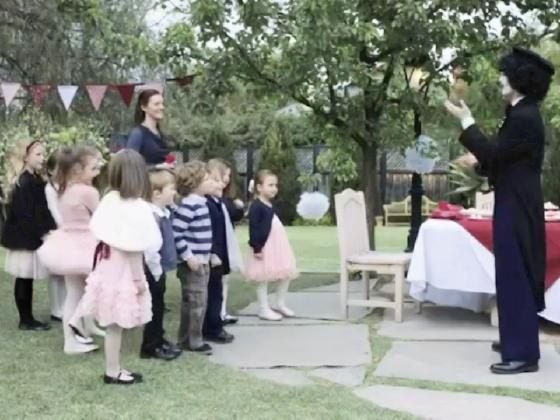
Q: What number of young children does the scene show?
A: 9